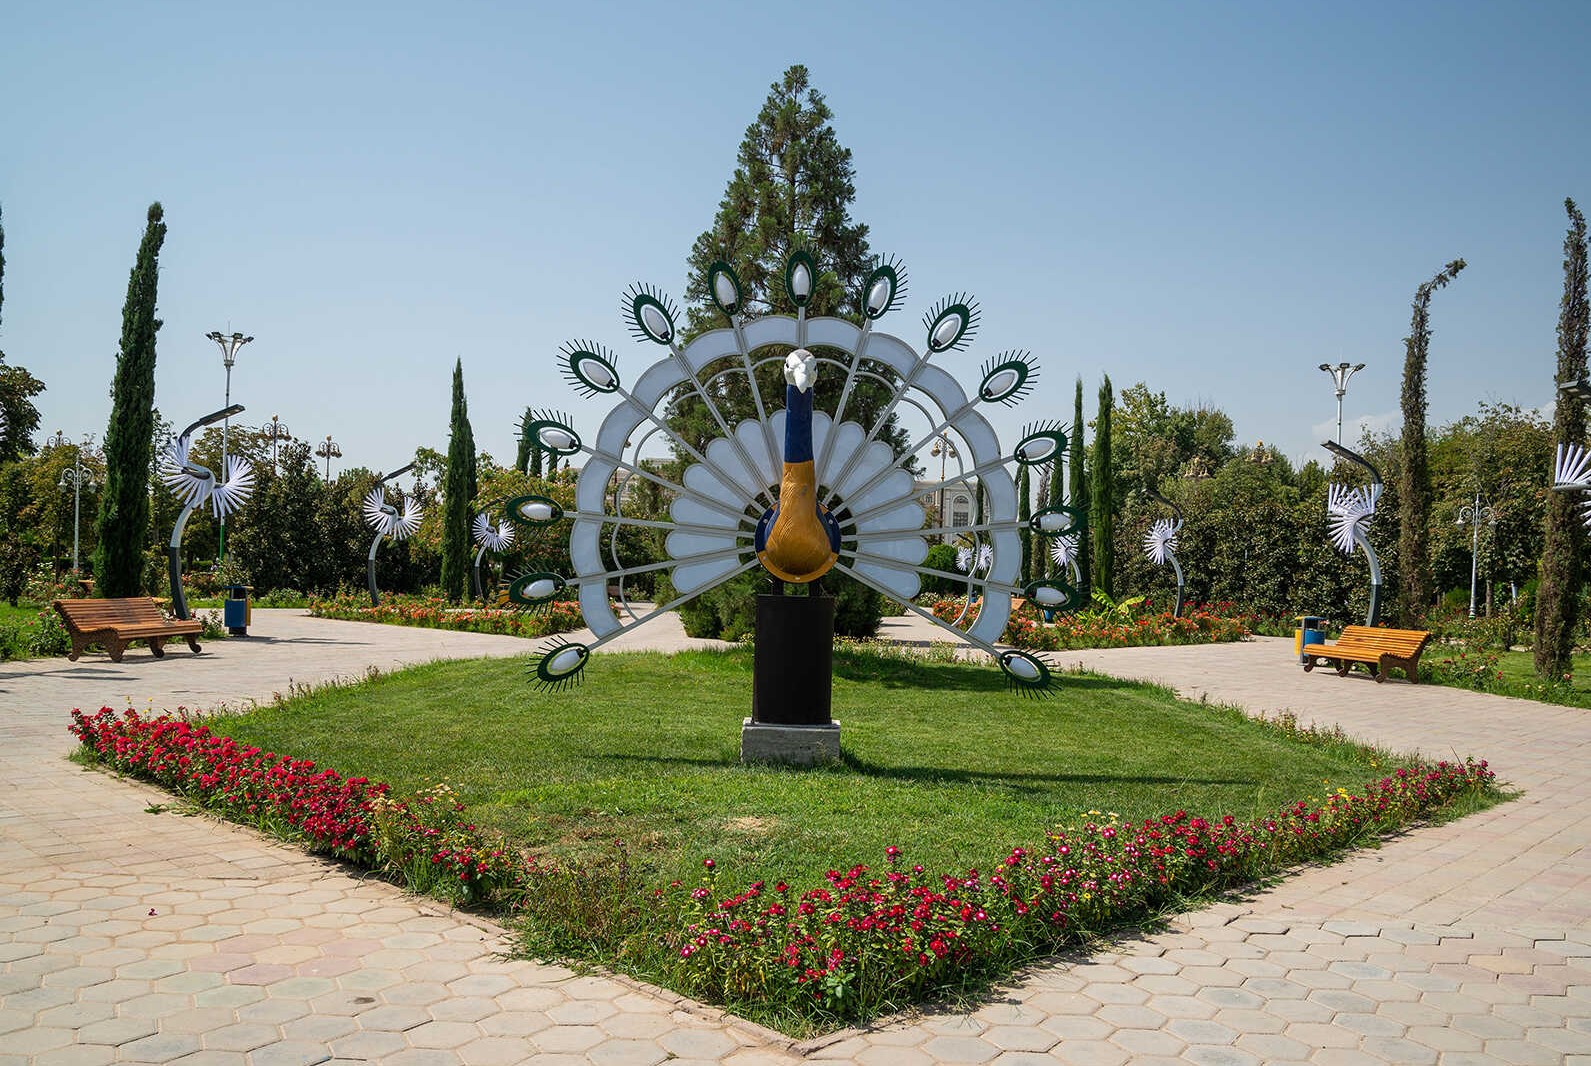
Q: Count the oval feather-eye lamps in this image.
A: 15